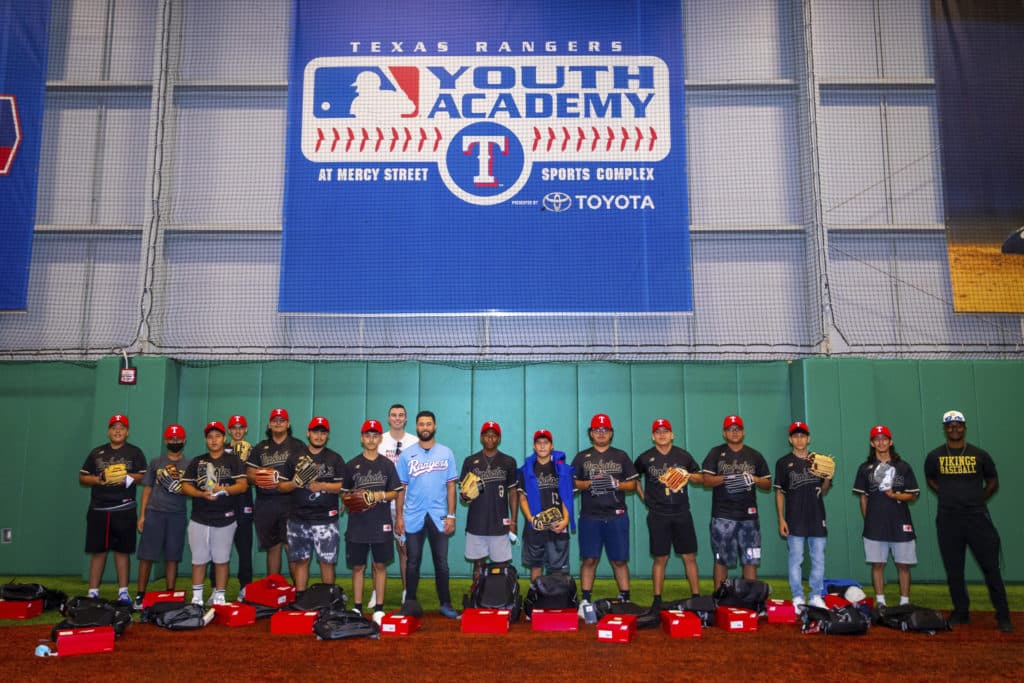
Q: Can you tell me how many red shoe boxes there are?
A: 14